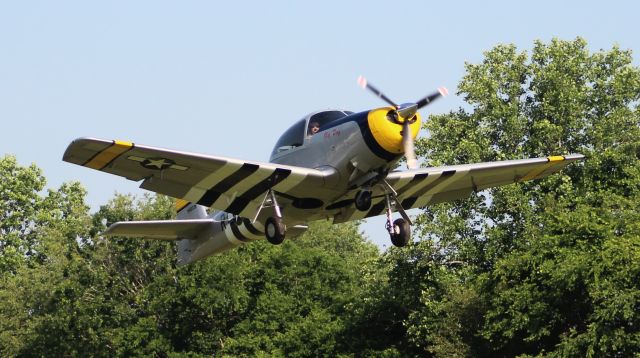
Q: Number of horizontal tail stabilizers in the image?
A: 2